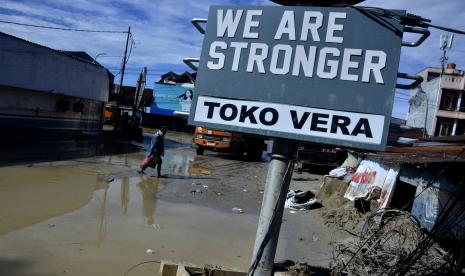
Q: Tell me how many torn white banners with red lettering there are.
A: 1